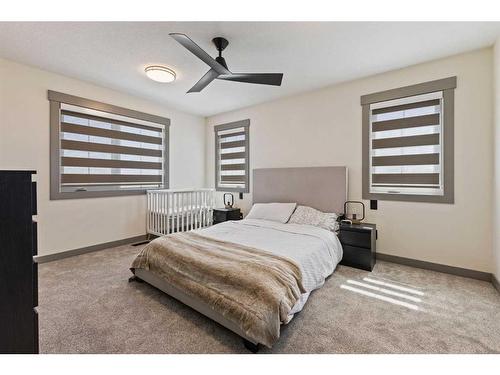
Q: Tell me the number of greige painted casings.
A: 3